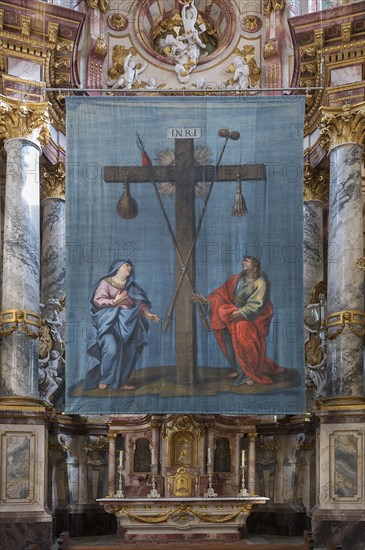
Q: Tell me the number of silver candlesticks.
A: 4